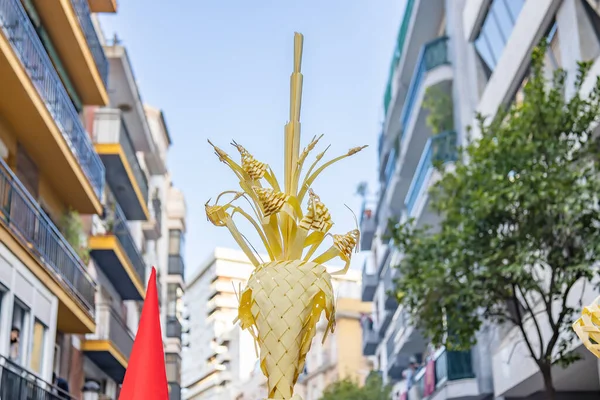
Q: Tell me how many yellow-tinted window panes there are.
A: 1